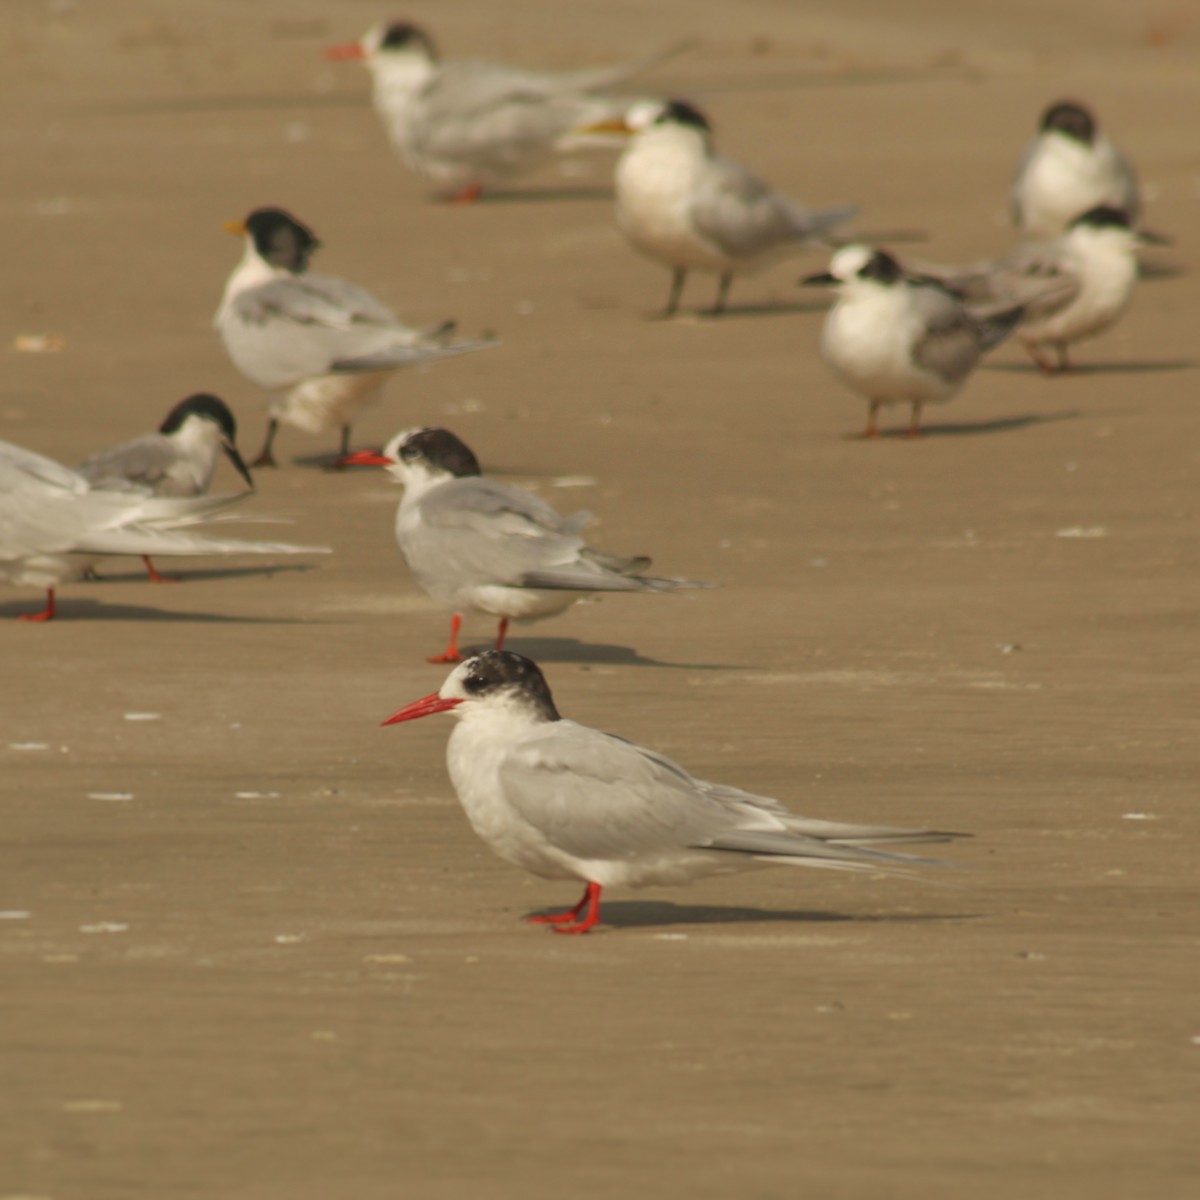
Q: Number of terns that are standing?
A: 10